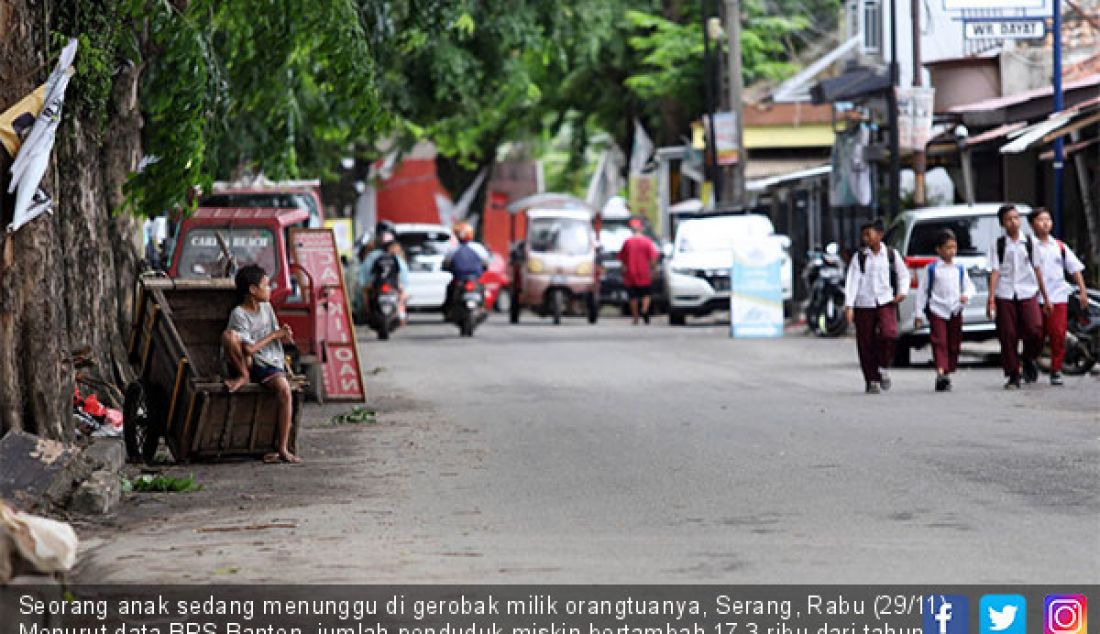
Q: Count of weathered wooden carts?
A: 1